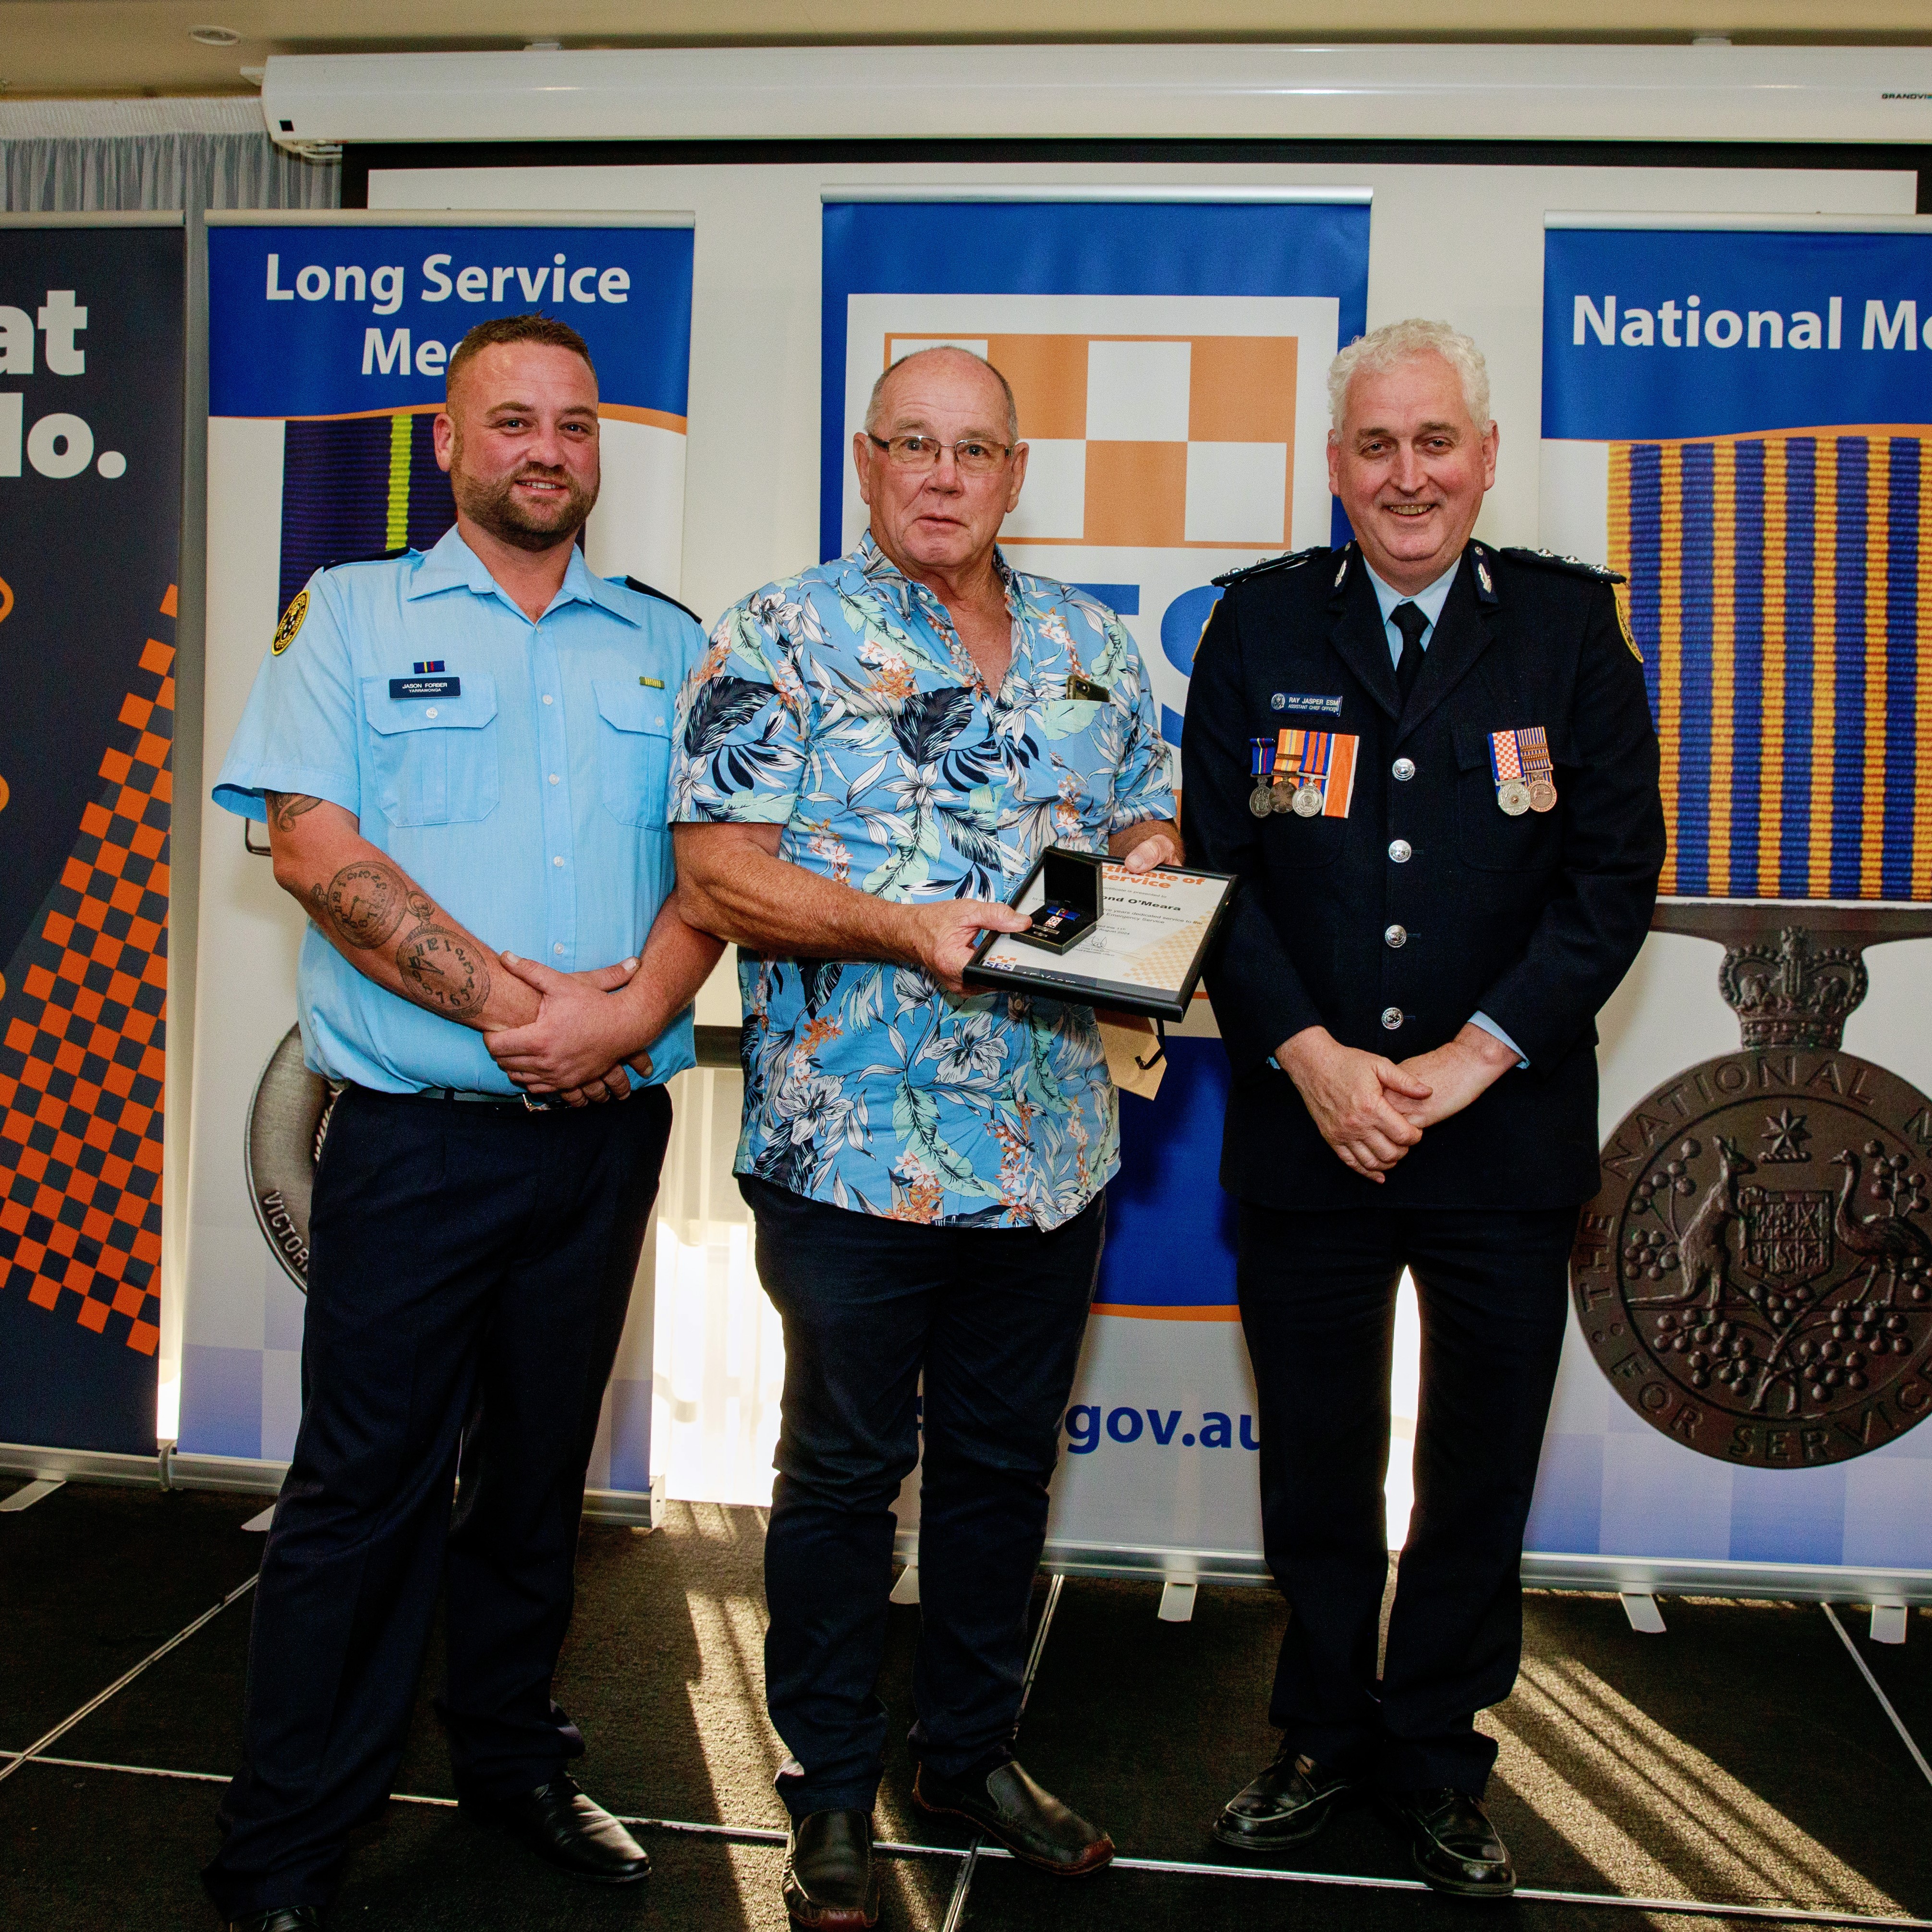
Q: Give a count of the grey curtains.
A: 1